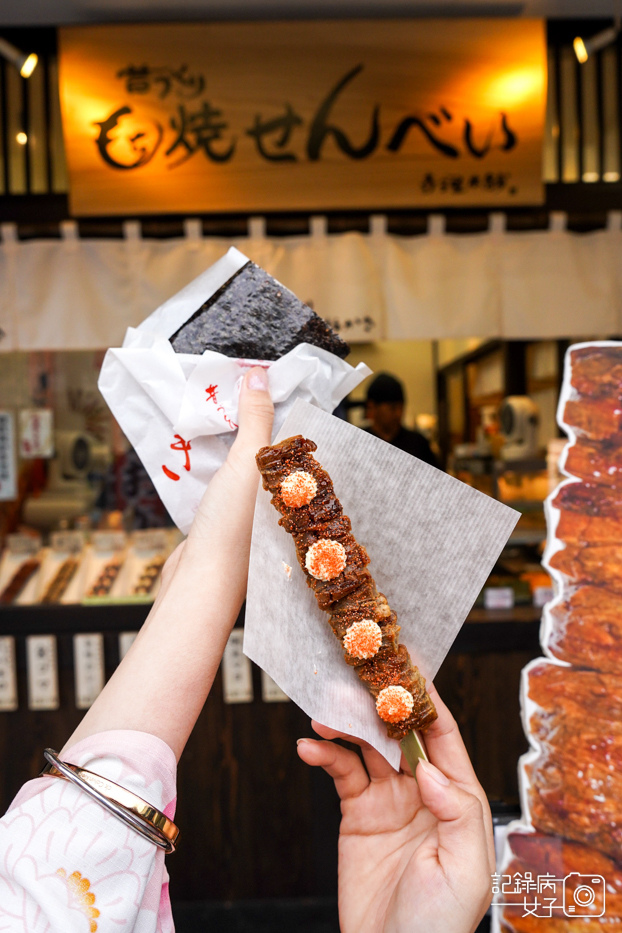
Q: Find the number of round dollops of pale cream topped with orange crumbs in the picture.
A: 4